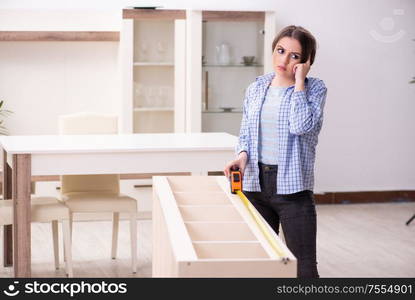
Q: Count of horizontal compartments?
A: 5